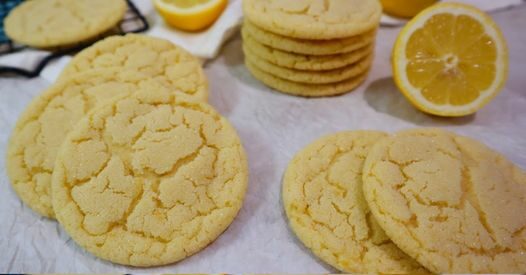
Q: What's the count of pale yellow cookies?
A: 11